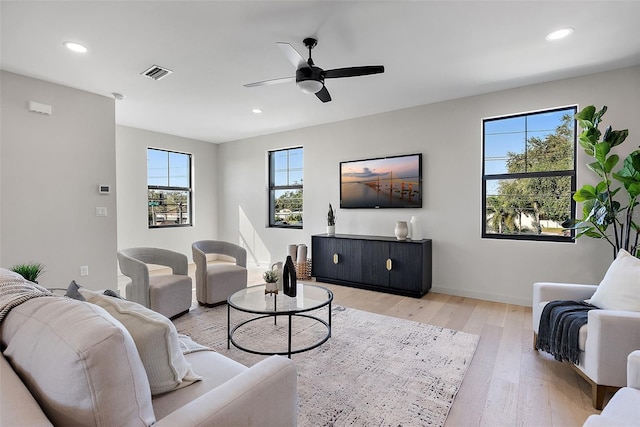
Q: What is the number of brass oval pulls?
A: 2